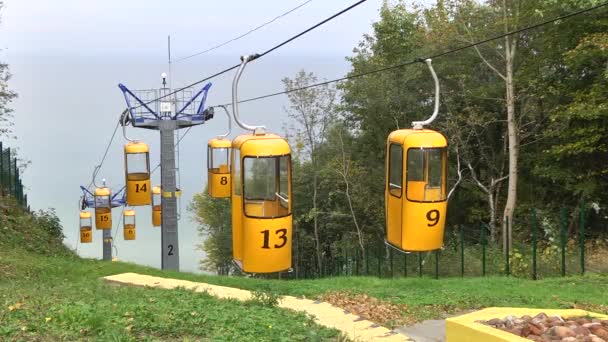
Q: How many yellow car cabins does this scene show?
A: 8